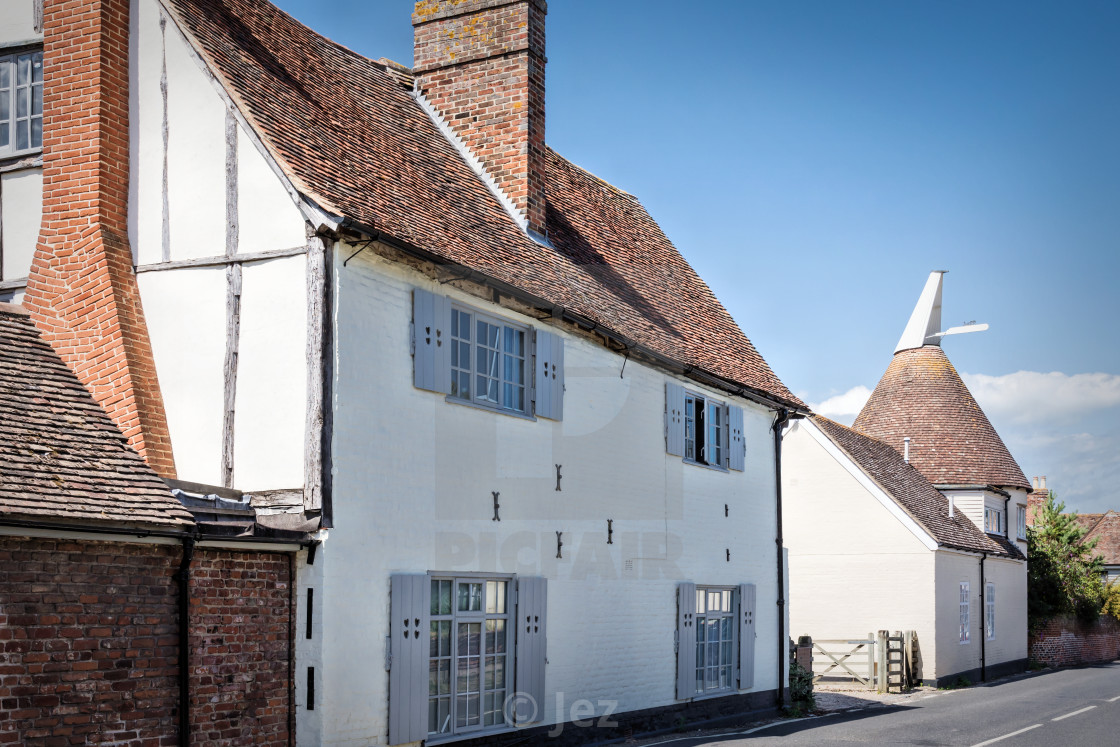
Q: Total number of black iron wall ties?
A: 6